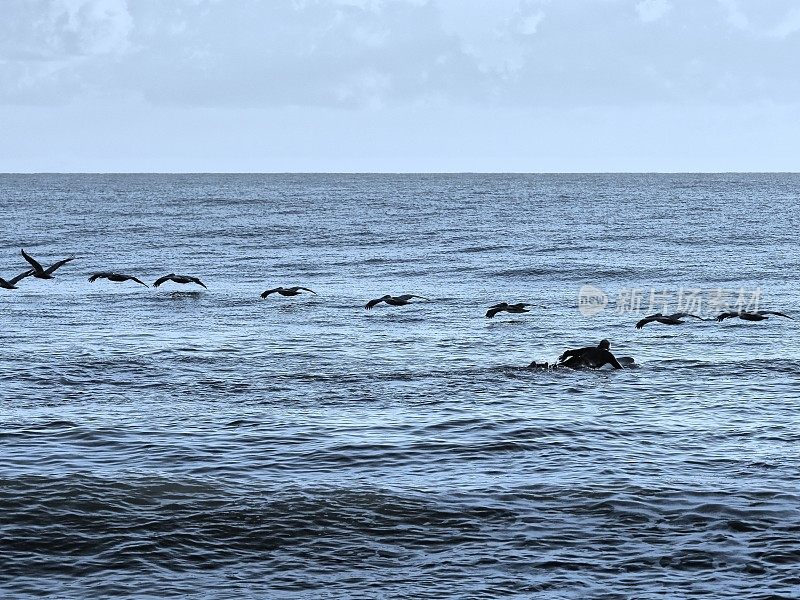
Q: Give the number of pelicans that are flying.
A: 9